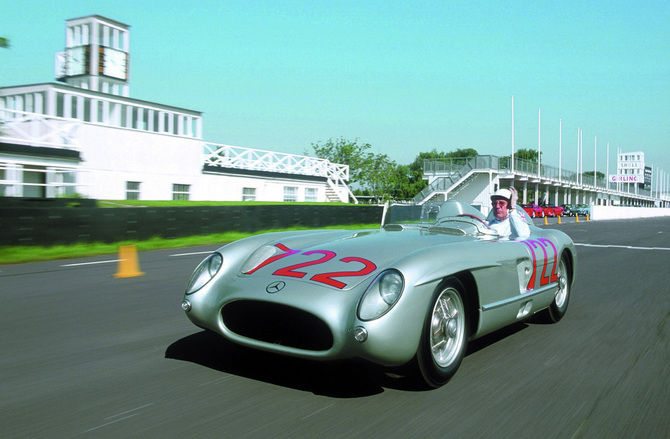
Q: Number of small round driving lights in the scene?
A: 2